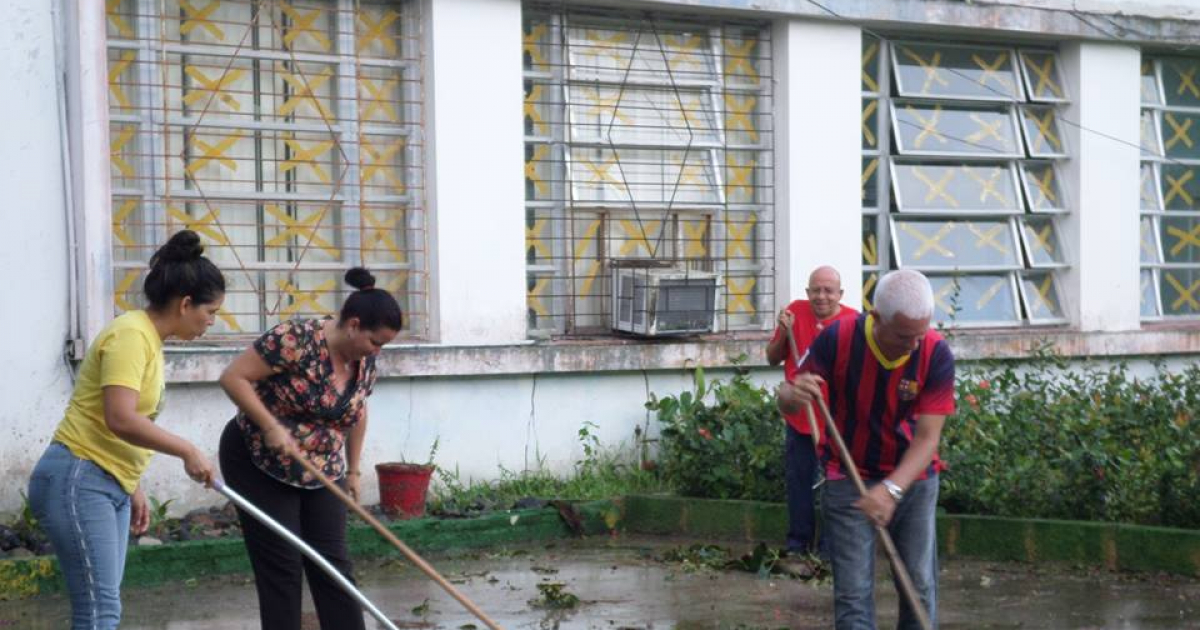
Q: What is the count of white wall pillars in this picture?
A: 3